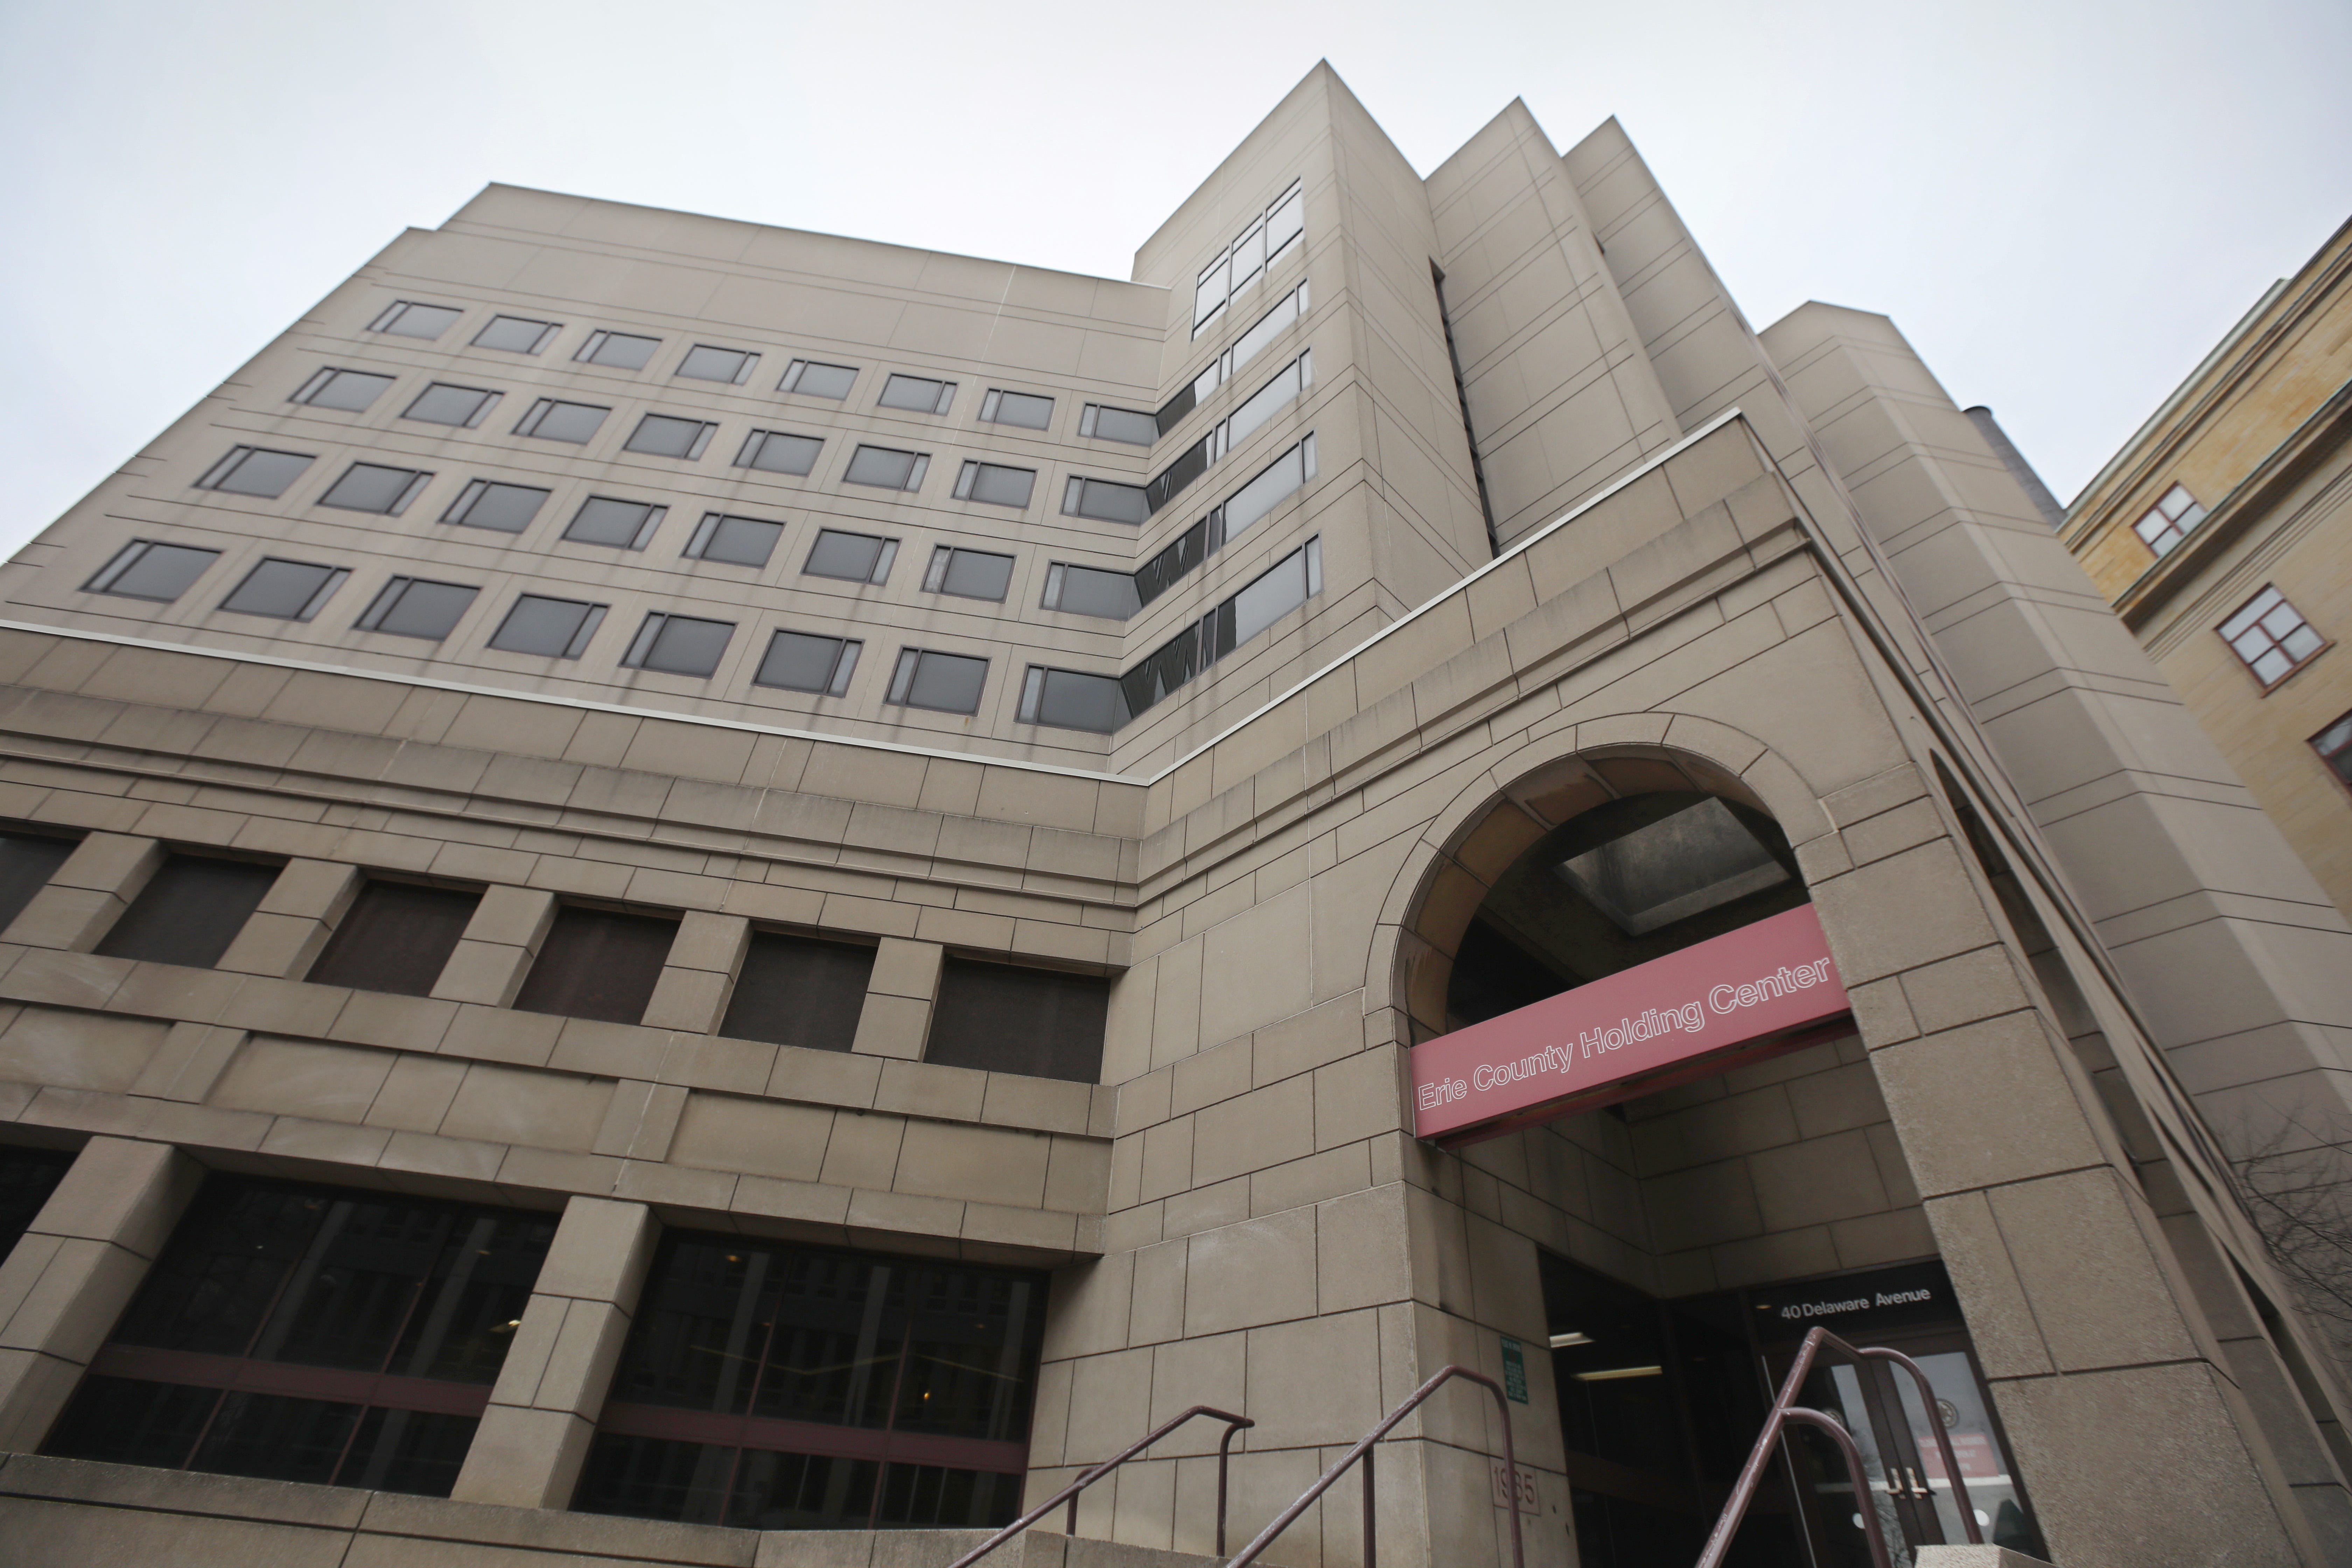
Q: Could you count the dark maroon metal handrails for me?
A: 3